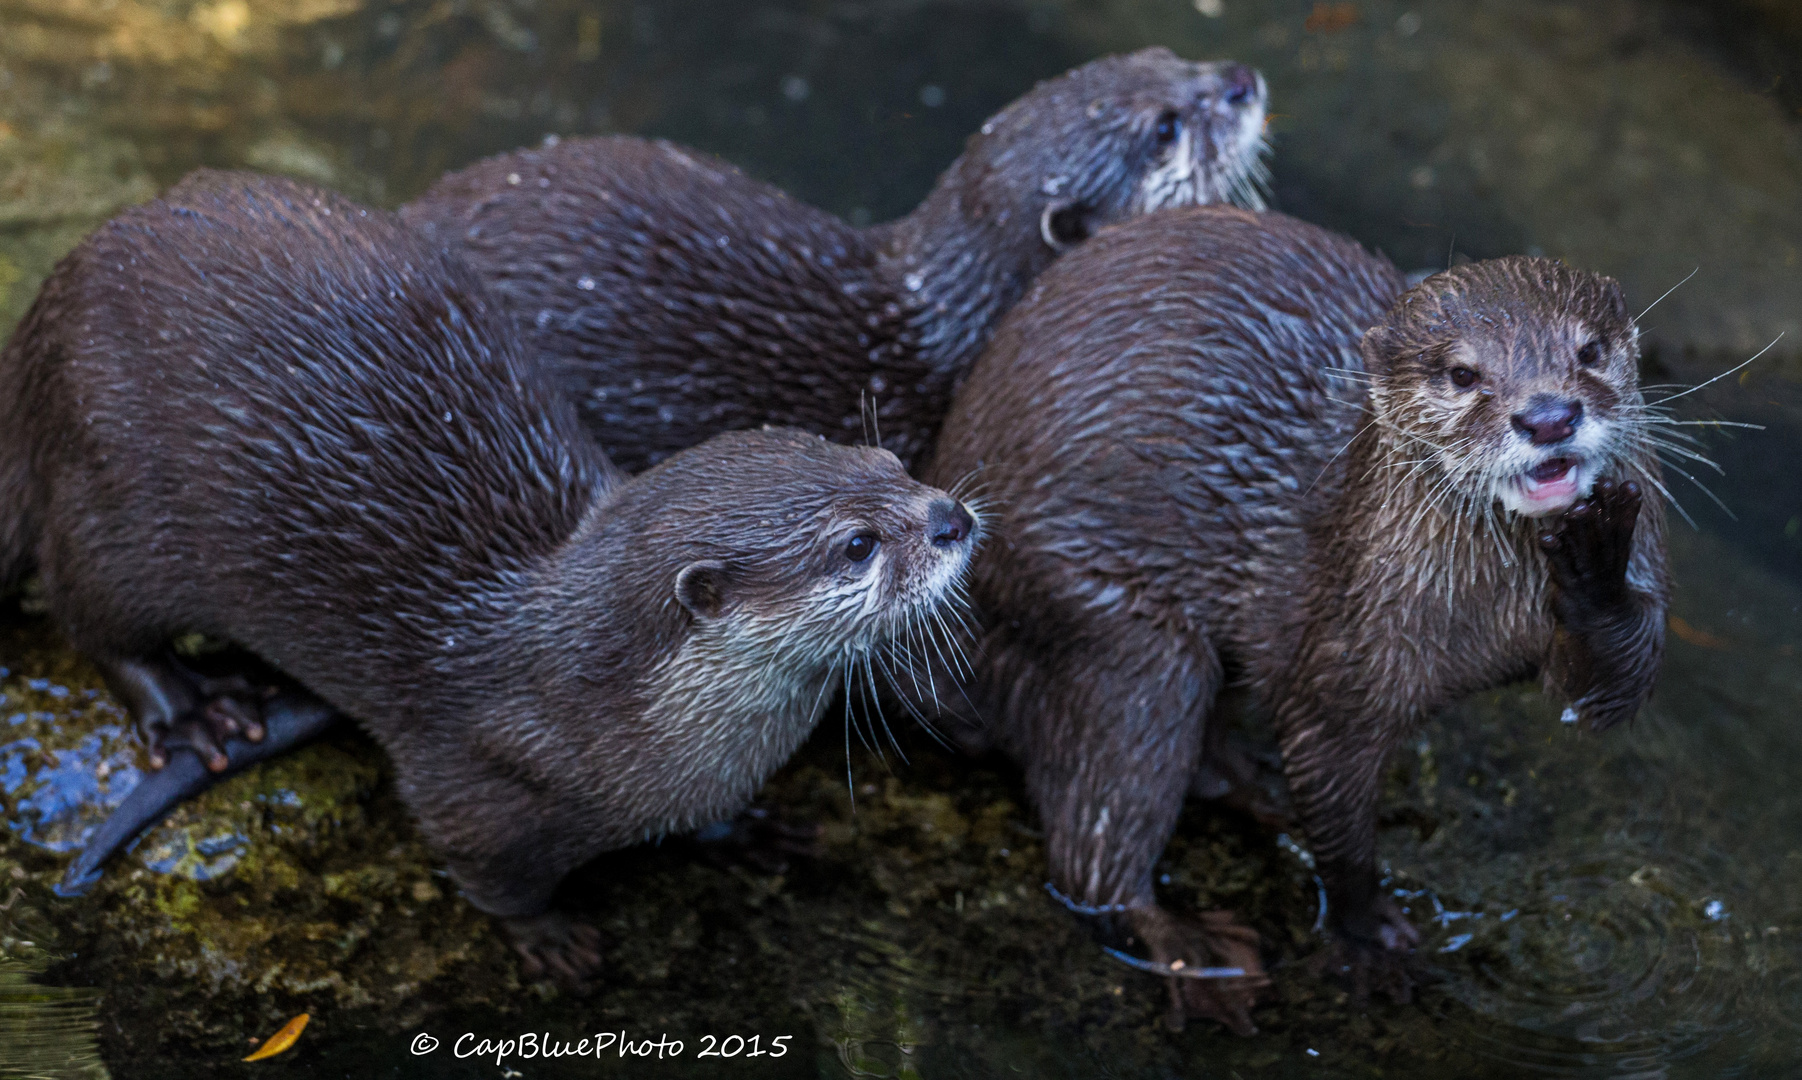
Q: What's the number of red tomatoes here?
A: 0